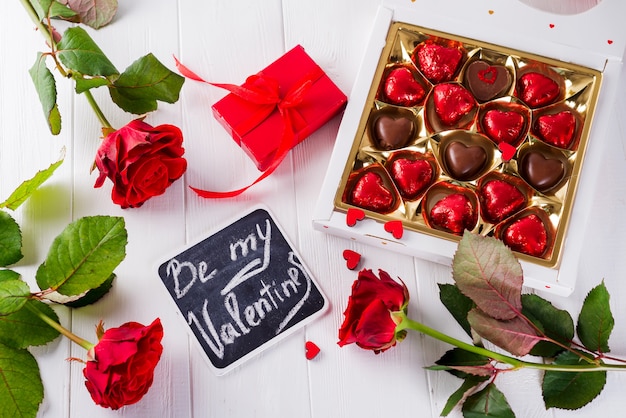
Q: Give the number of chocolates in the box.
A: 15